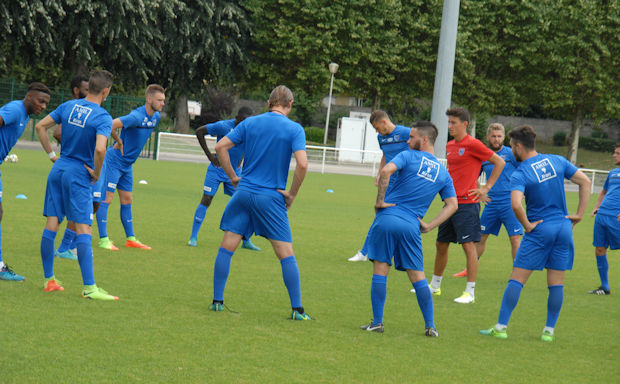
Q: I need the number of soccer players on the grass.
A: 12